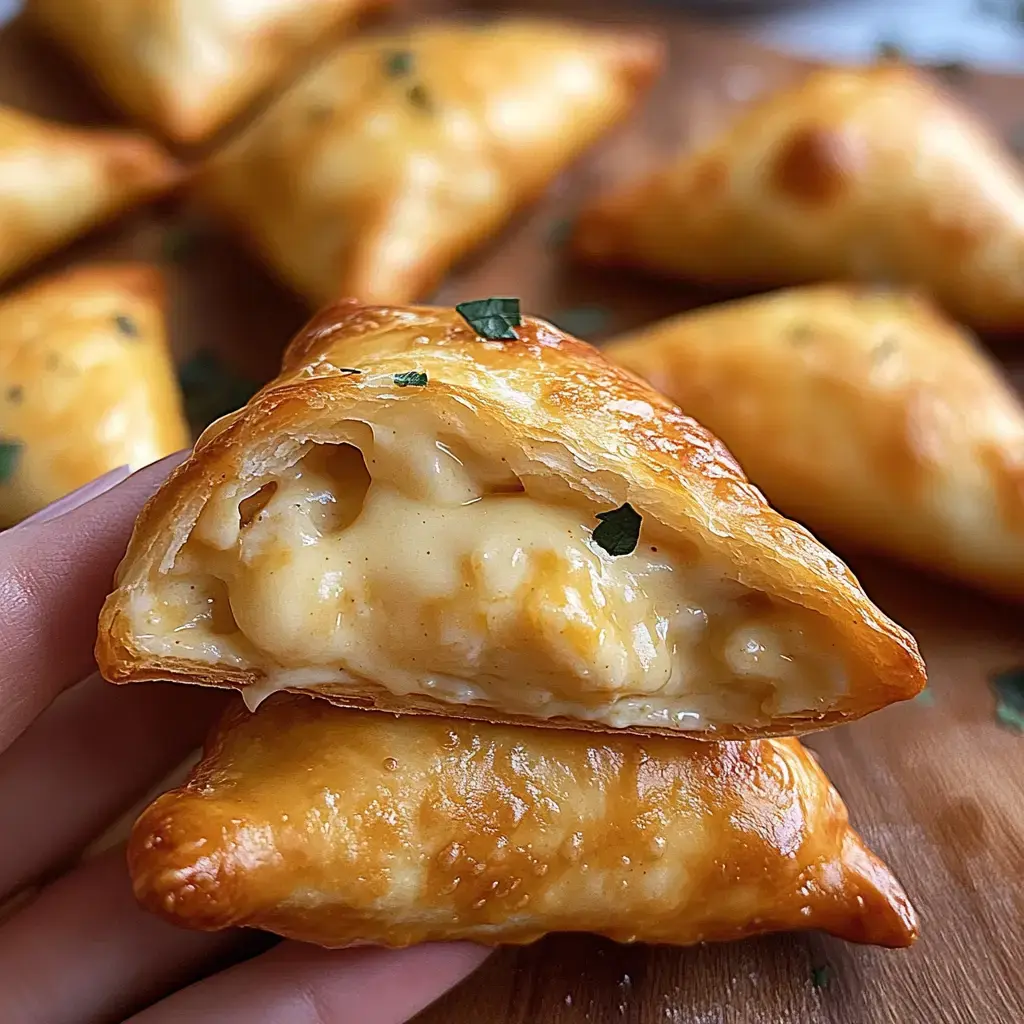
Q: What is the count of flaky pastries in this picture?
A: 8